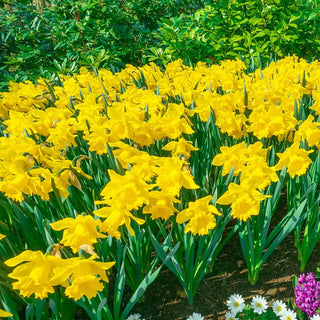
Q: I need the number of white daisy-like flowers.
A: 8